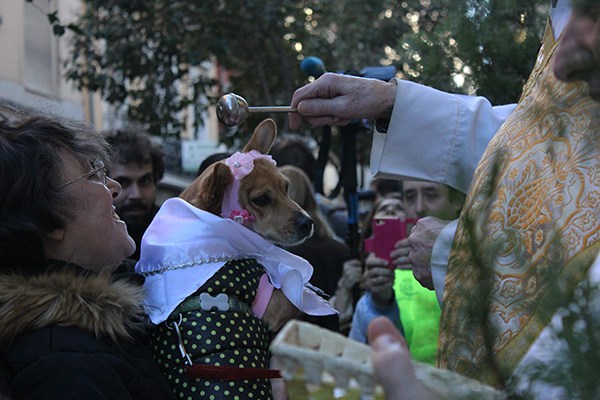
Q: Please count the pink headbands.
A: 1